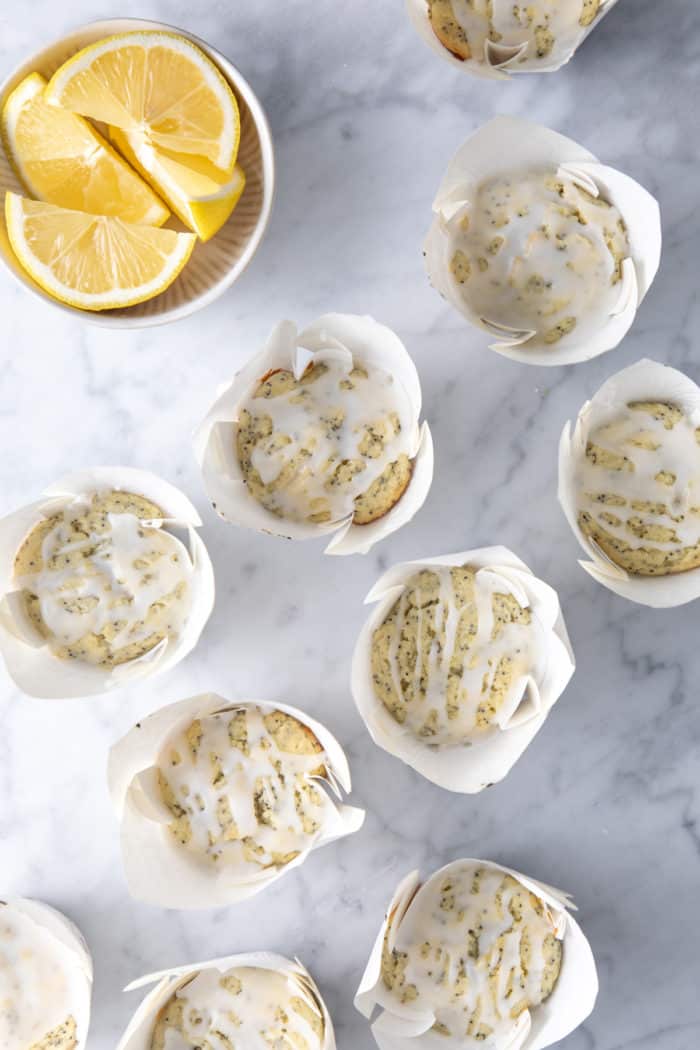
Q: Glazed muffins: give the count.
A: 10